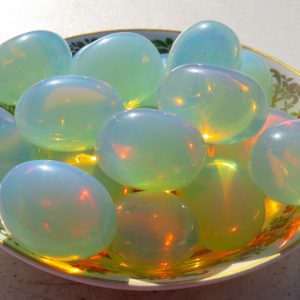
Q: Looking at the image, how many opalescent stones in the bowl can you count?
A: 13